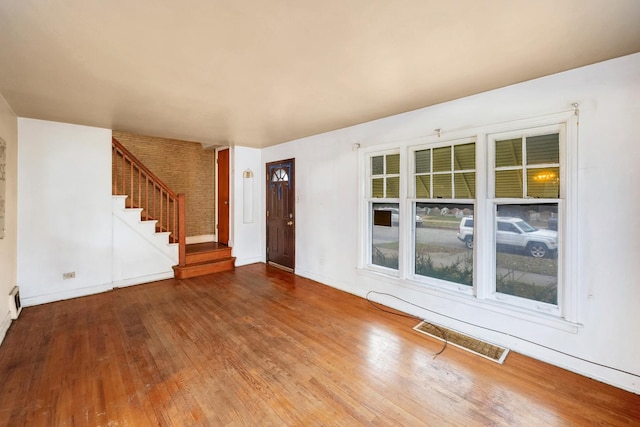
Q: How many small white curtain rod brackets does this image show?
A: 3